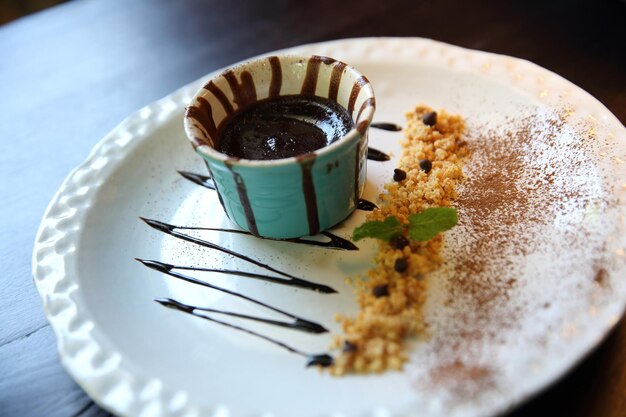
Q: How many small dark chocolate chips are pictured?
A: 7